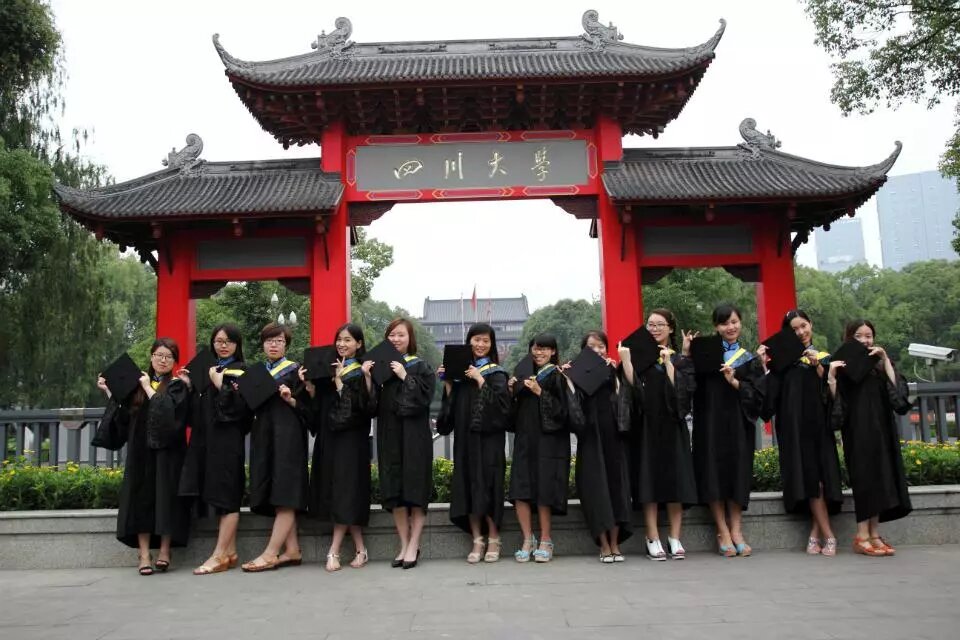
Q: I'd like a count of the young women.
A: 12